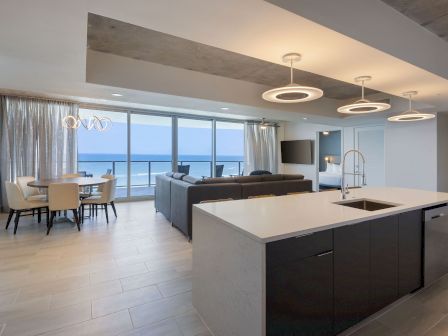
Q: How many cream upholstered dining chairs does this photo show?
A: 6